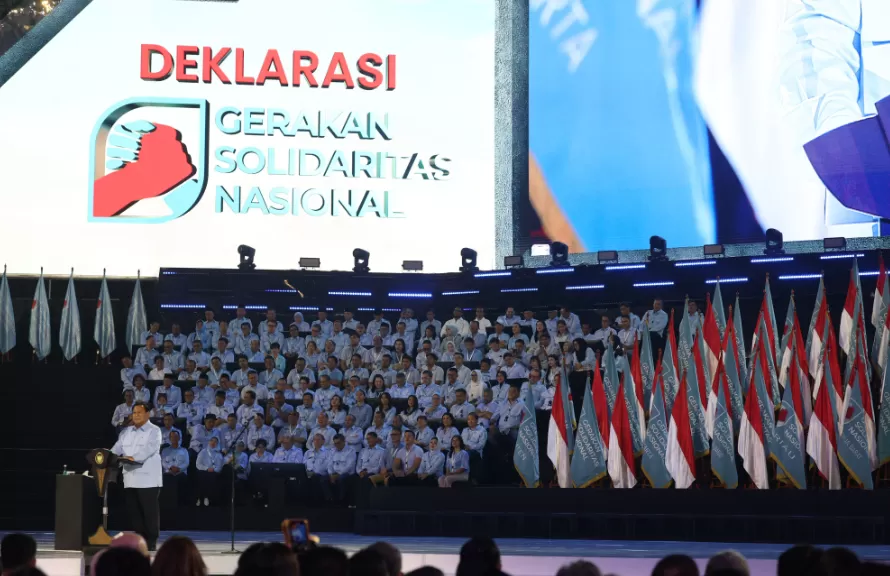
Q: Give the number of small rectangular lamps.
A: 6